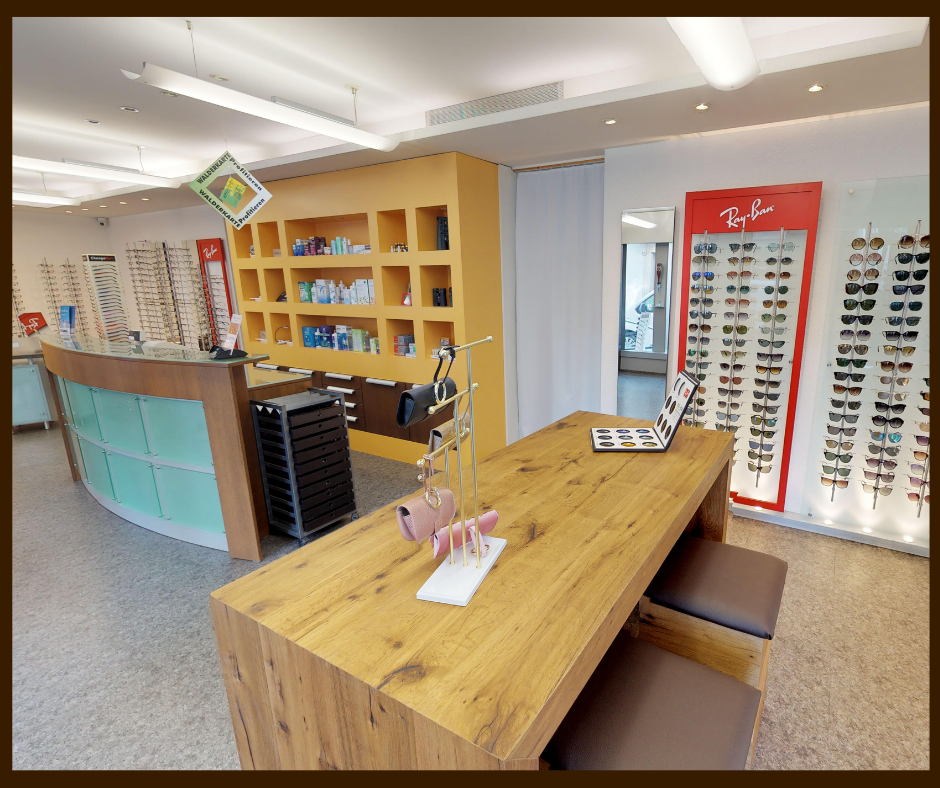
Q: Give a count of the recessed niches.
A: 15